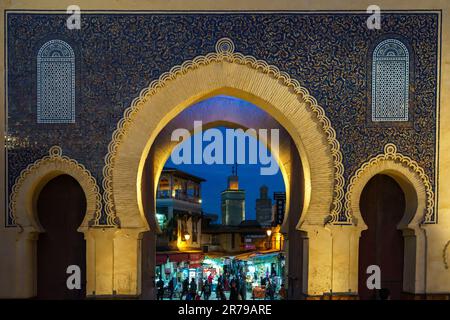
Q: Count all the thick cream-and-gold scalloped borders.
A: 3